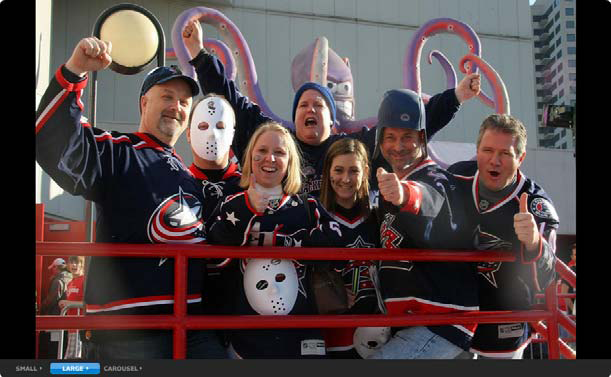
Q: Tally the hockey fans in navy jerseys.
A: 7